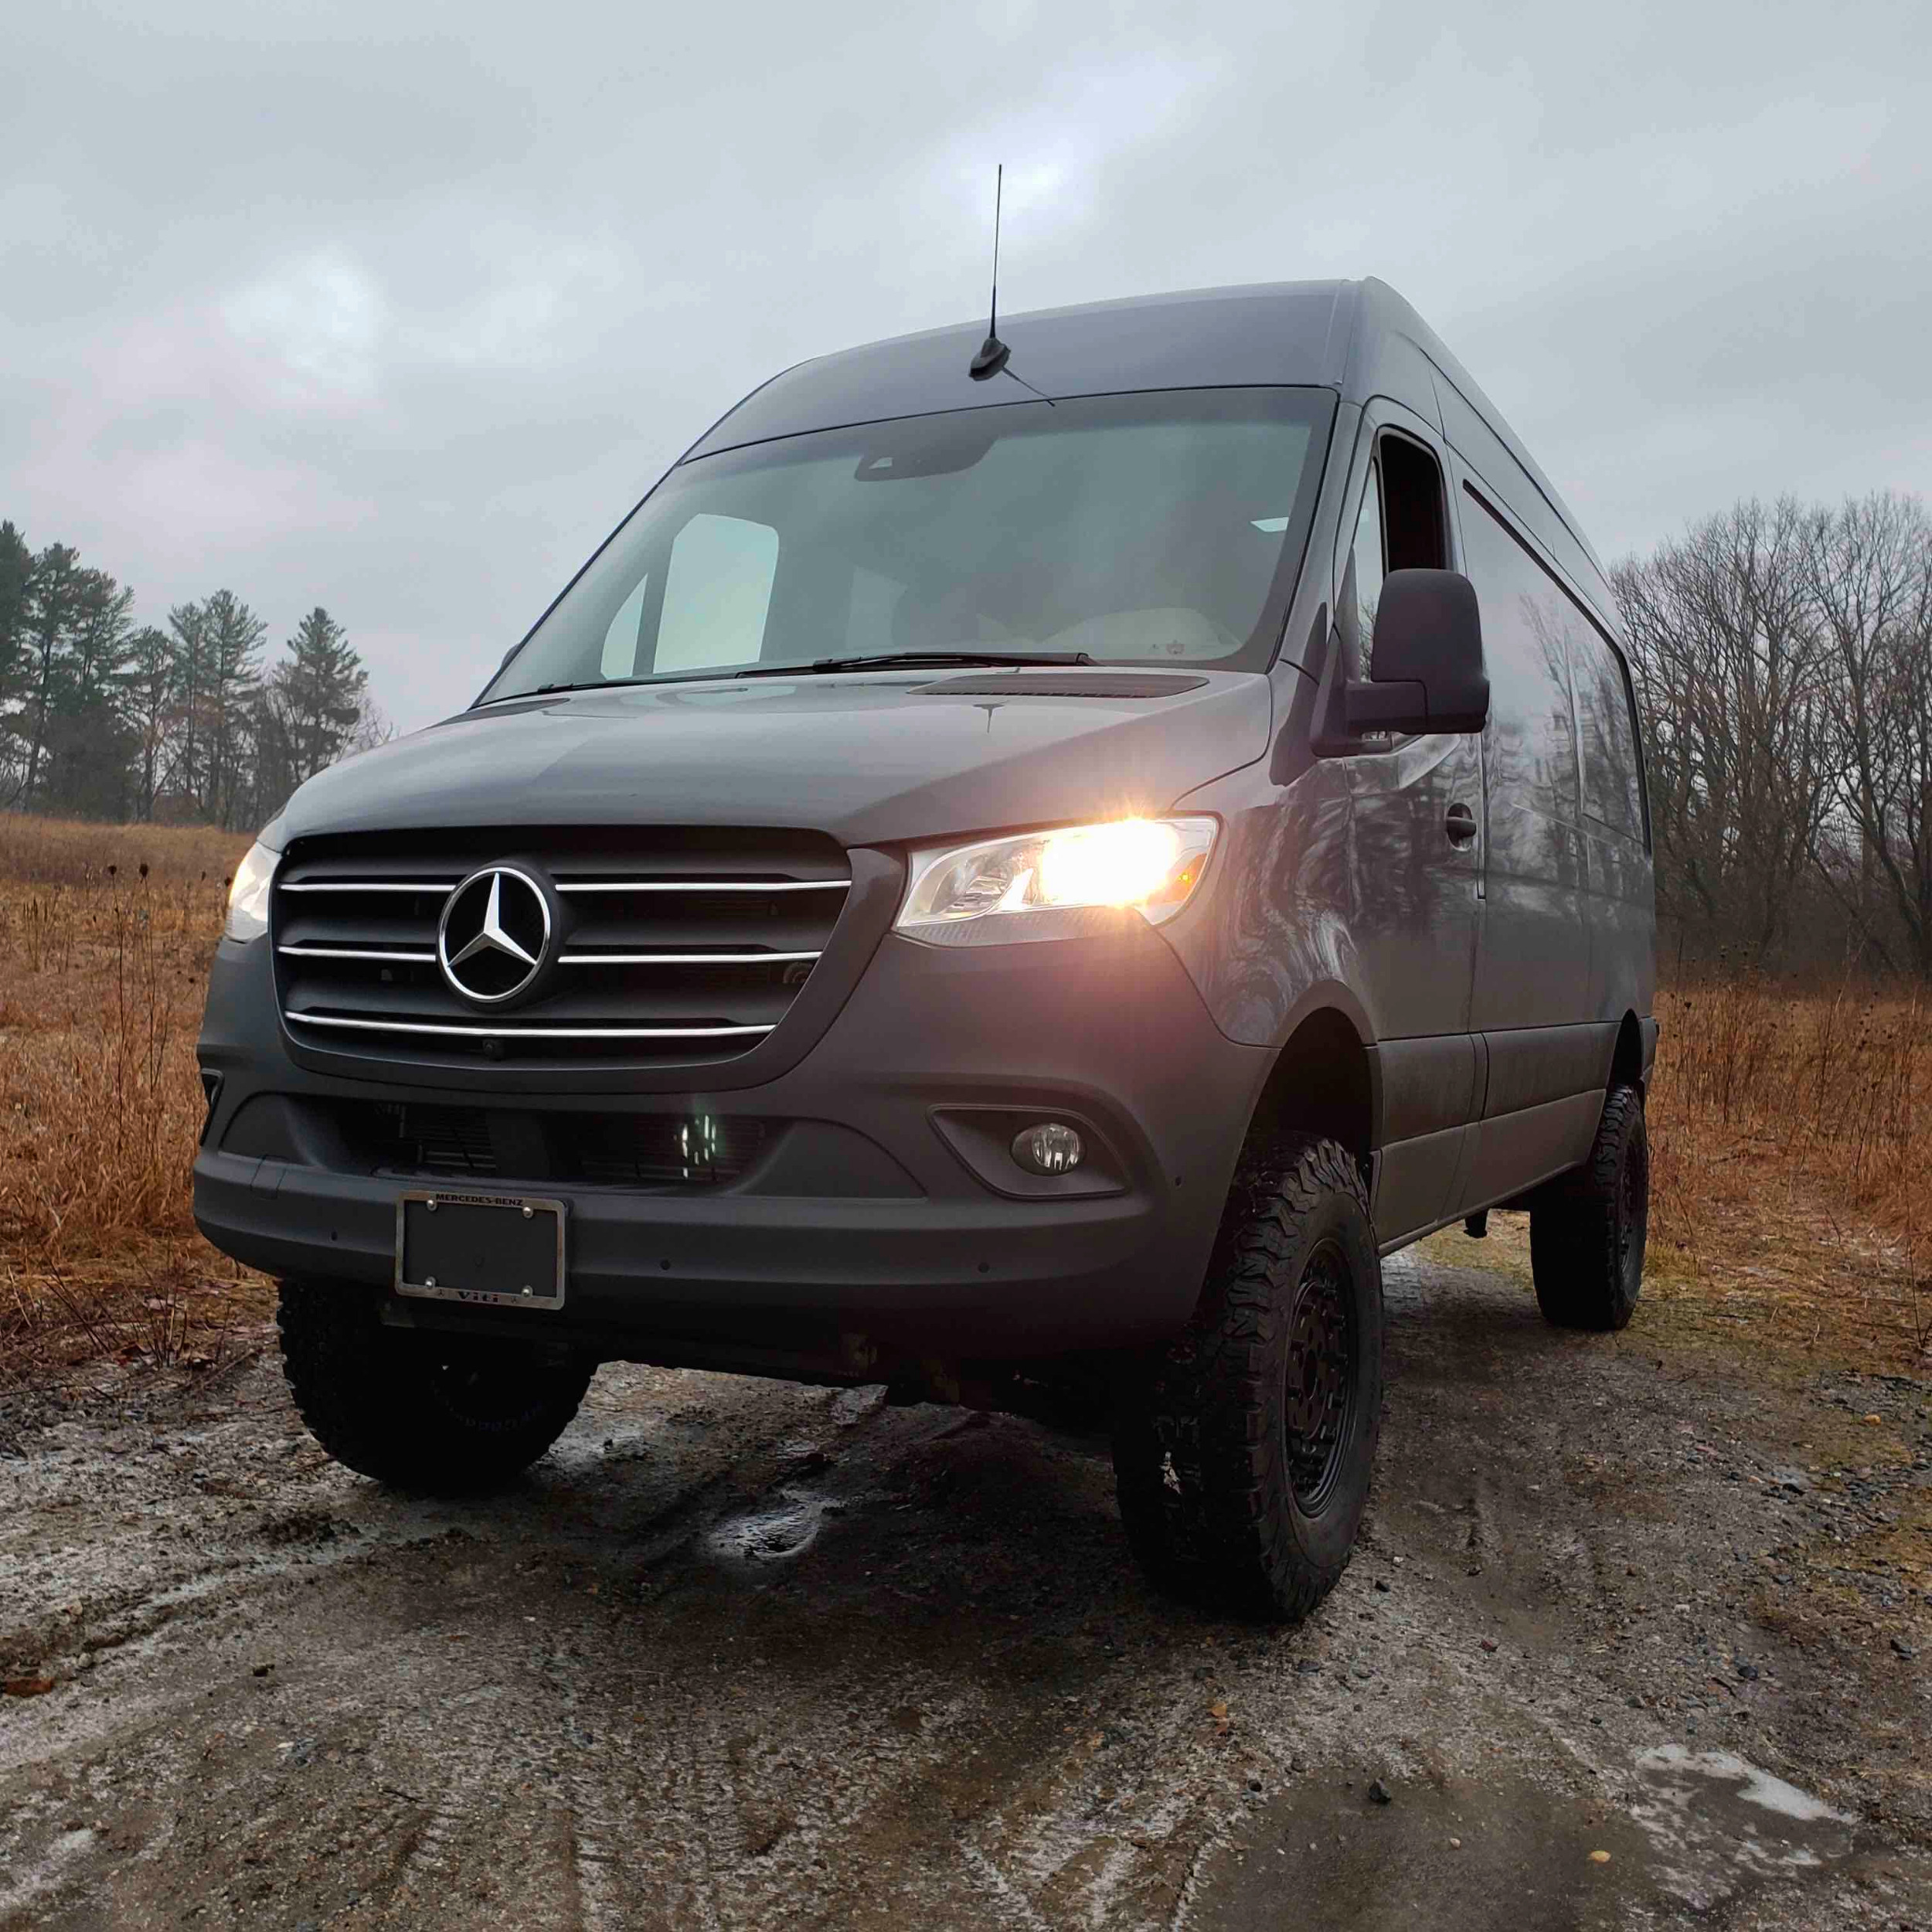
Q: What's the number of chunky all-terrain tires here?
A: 3